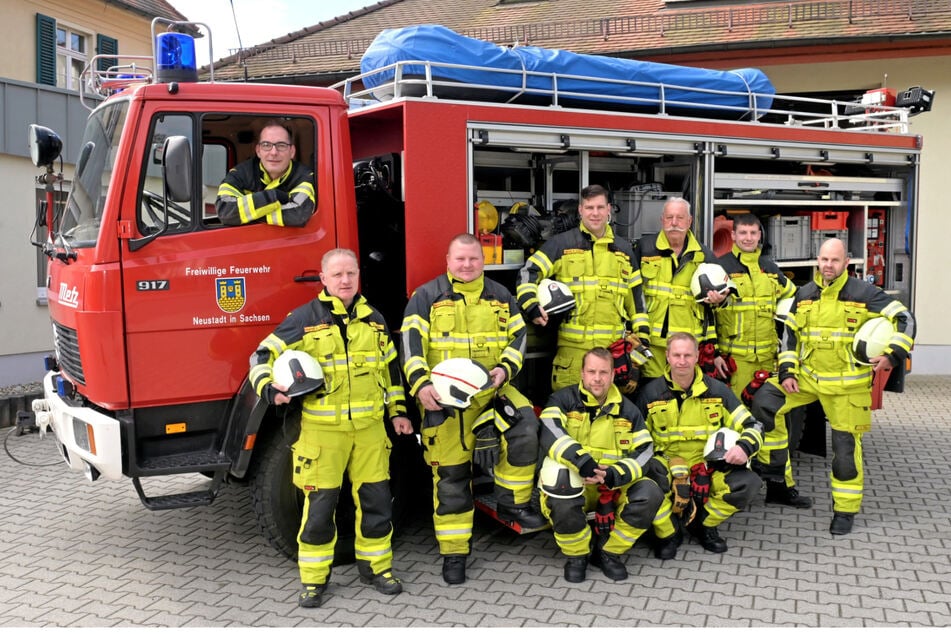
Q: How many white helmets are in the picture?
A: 8